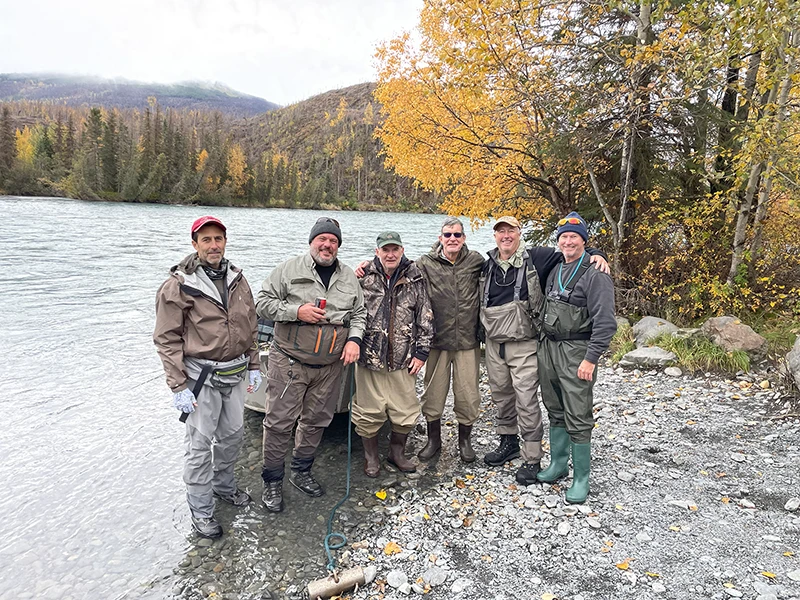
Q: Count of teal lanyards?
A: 1